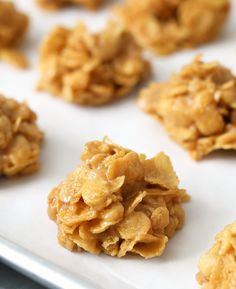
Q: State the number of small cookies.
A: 8